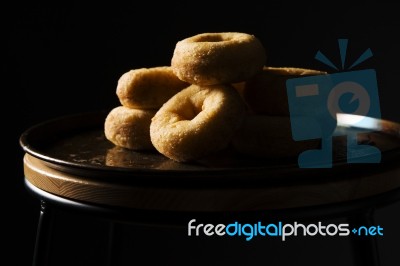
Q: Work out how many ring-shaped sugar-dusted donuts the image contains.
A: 6